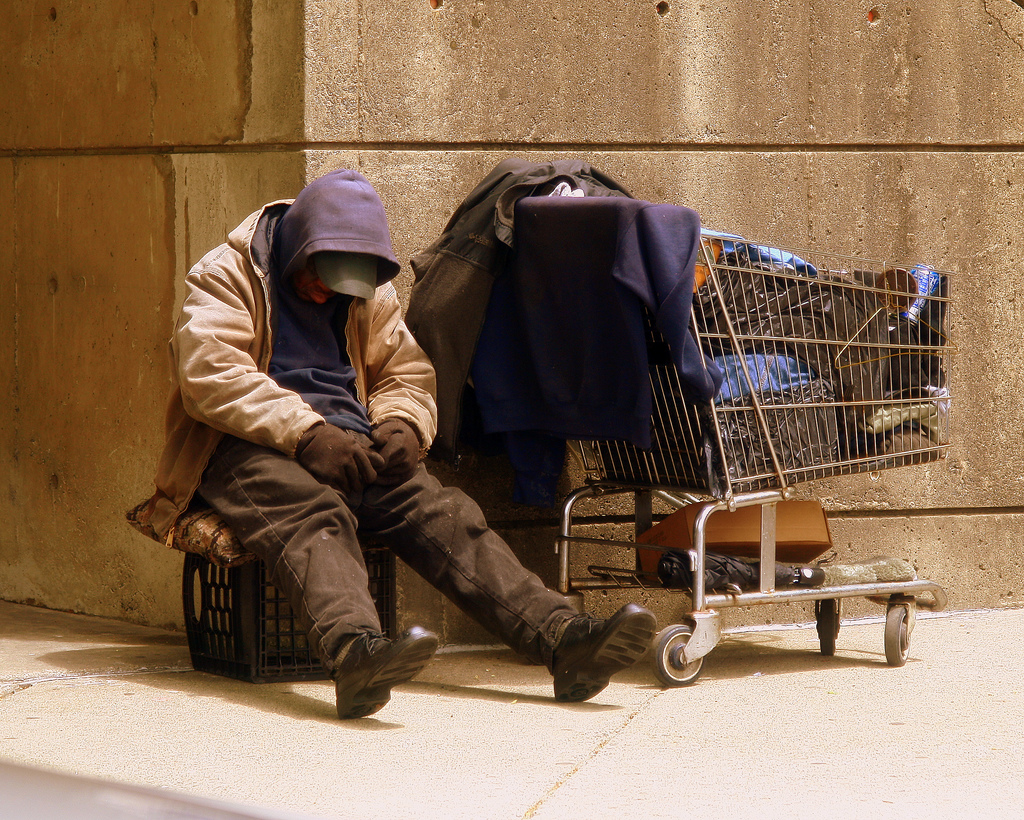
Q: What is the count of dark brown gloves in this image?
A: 2